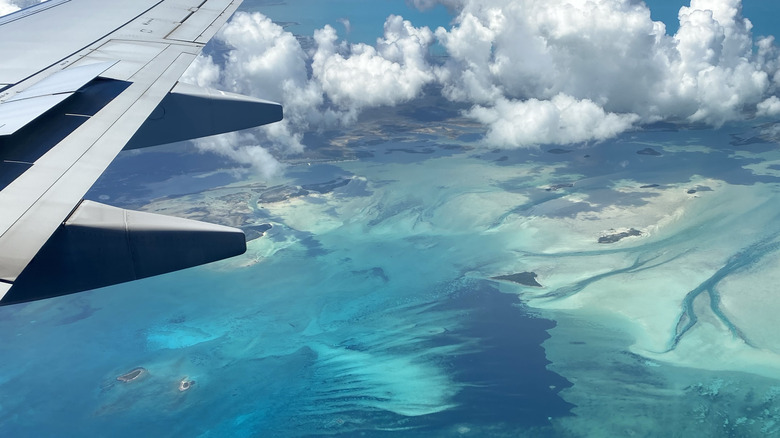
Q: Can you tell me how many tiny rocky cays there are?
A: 2